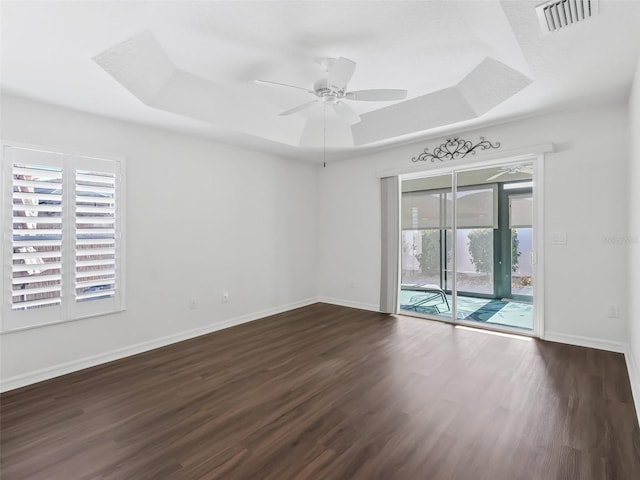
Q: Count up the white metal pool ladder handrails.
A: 0